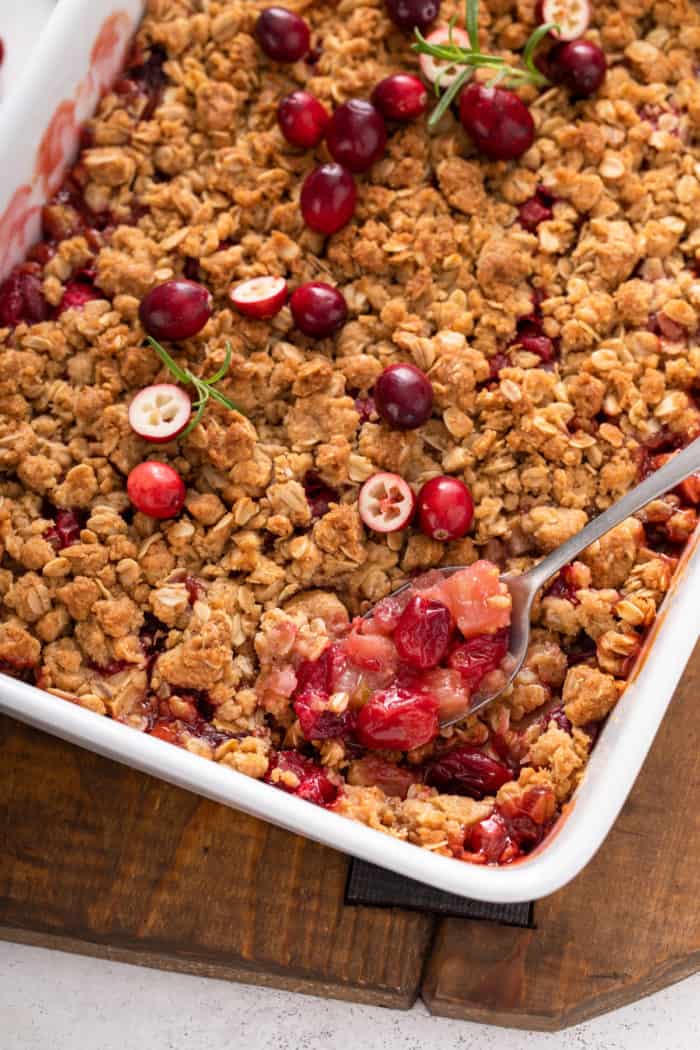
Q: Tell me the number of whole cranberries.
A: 13